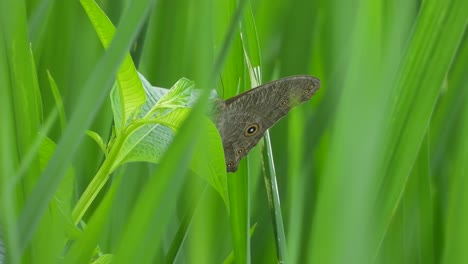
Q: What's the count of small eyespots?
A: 5